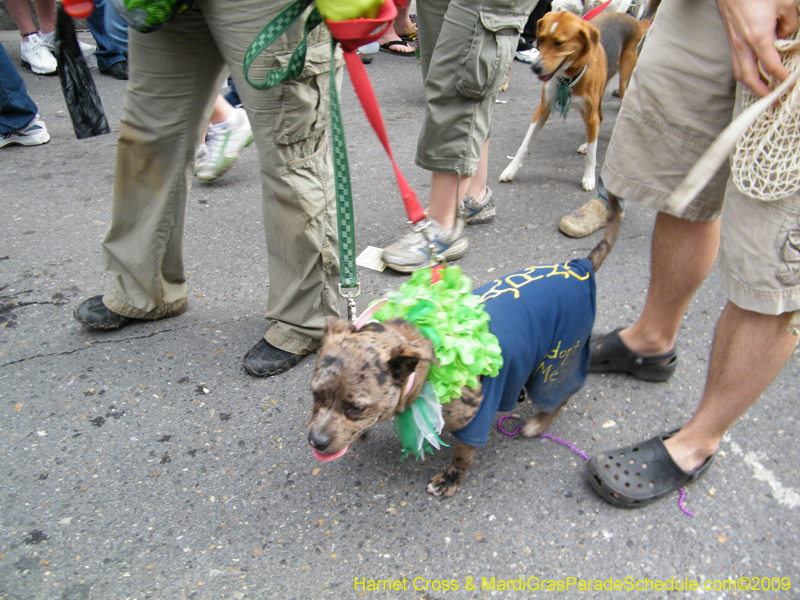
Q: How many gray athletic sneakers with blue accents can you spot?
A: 2